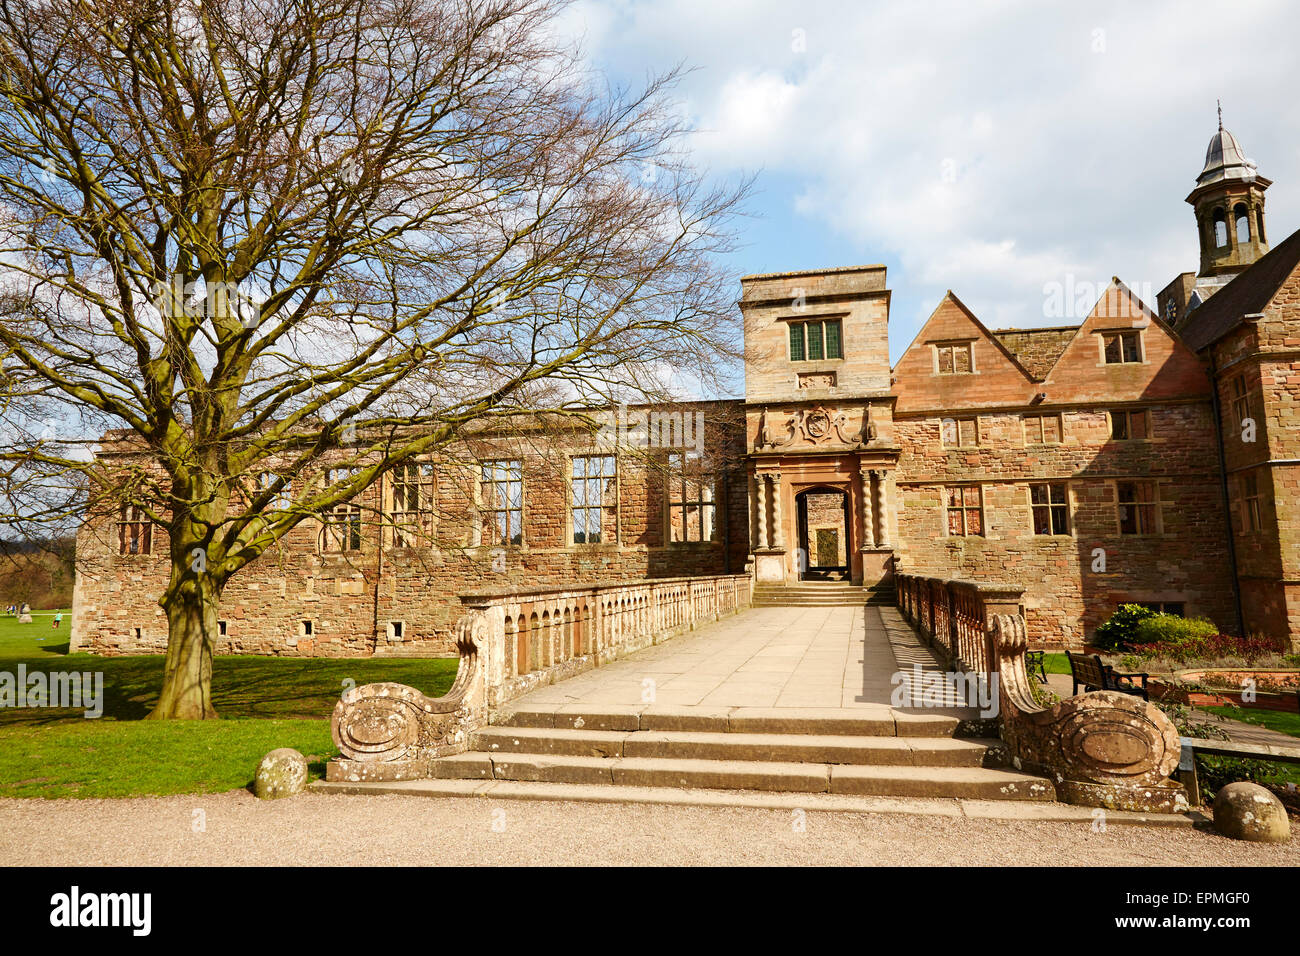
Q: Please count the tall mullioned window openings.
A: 7